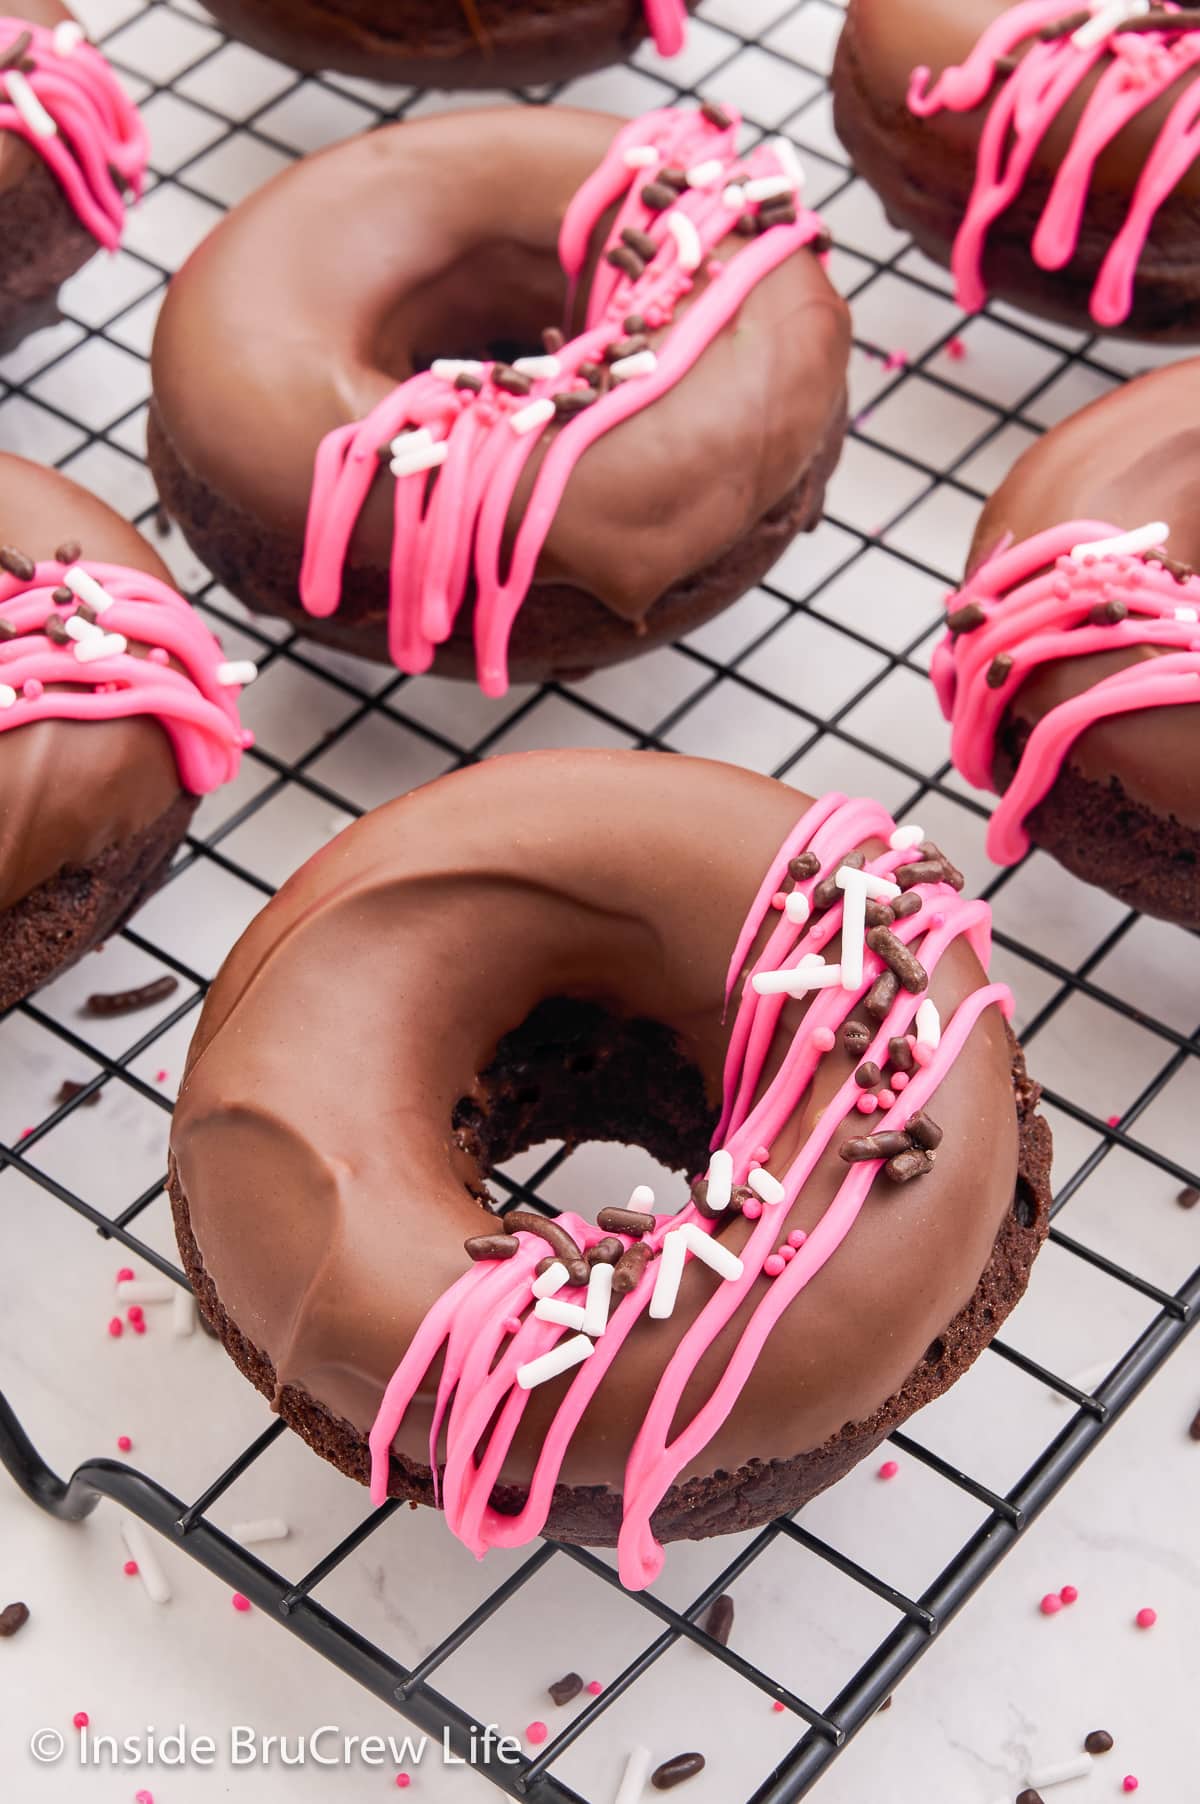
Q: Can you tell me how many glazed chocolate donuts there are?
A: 7